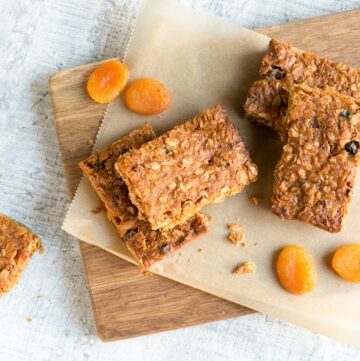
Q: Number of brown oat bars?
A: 5